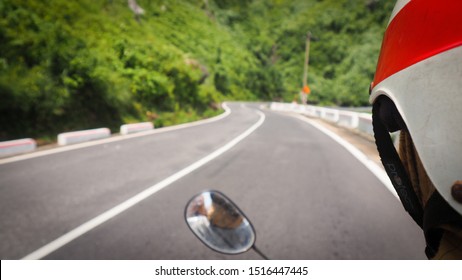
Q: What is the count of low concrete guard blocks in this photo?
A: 3